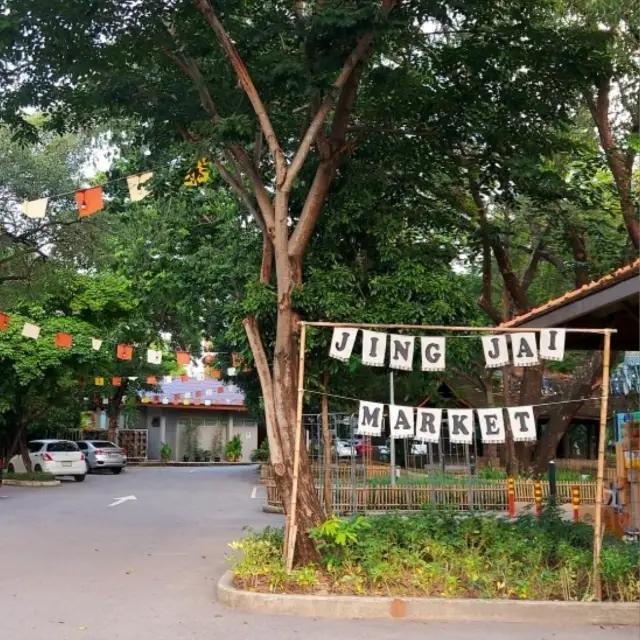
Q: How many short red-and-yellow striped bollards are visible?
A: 3